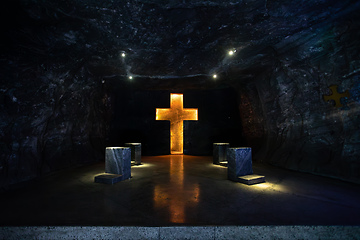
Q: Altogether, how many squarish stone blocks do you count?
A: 4